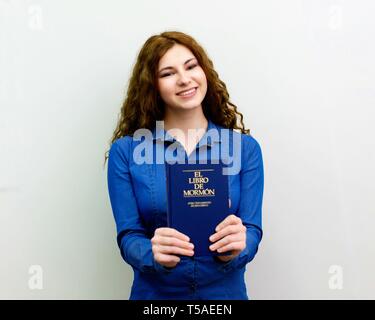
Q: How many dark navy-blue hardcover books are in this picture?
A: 1